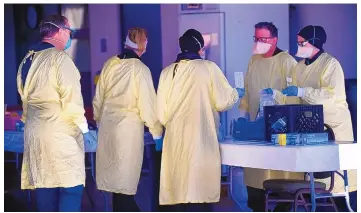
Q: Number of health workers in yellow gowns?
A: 5